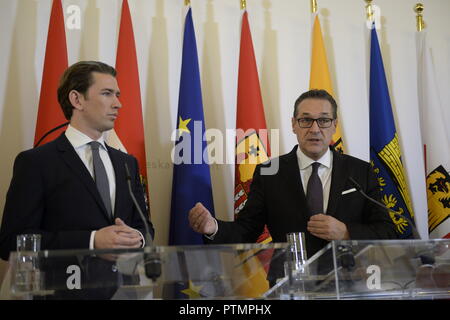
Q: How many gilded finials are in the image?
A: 5